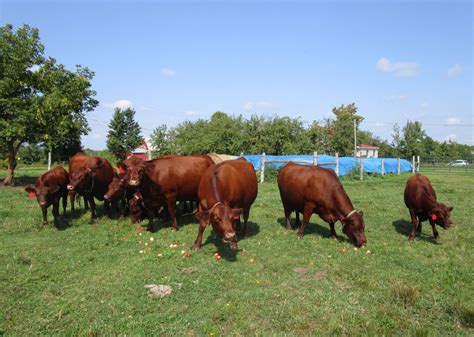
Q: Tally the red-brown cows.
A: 8